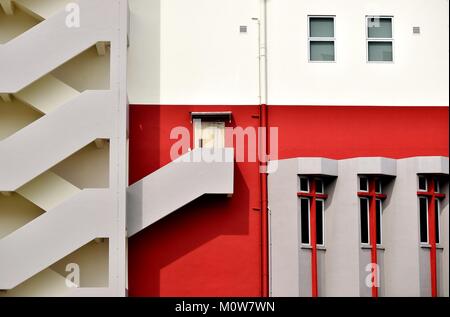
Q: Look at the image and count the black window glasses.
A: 12